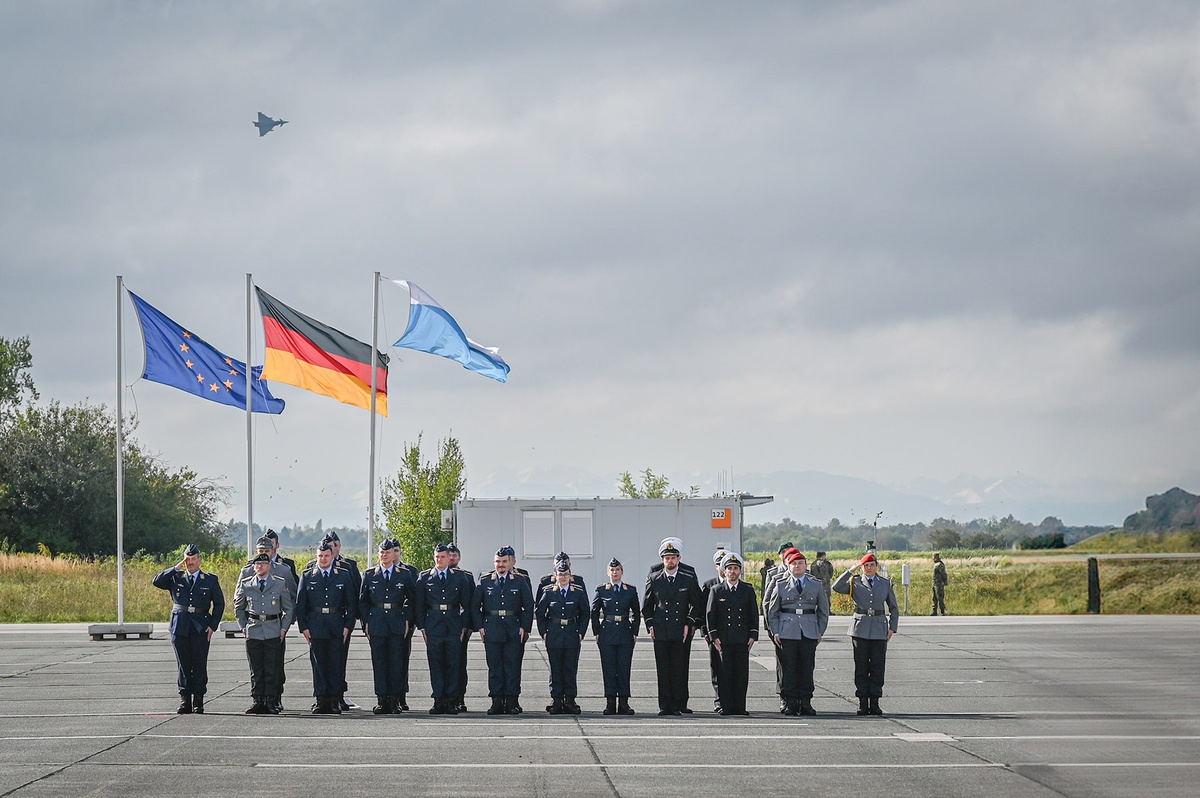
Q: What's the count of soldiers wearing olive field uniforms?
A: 2